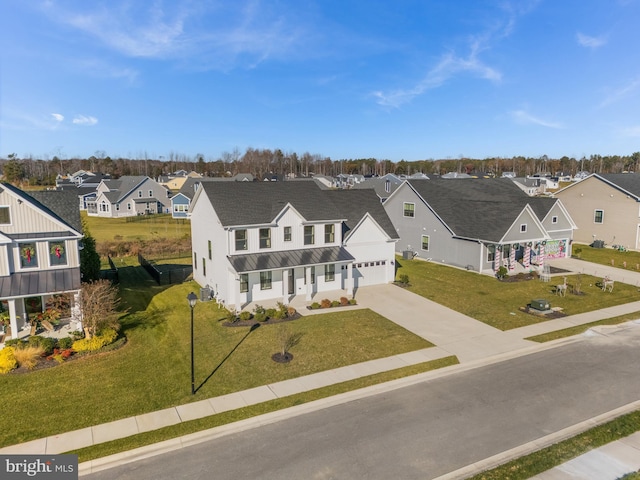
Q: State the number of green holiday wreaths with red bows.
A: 2